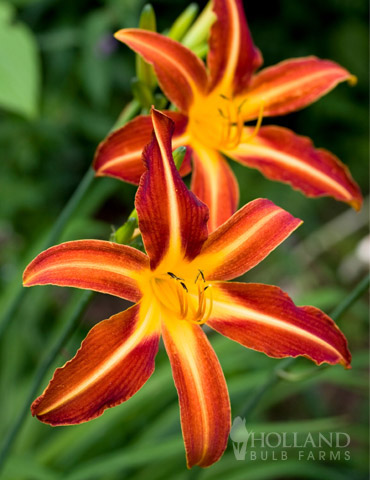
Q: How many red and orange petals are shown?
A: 12